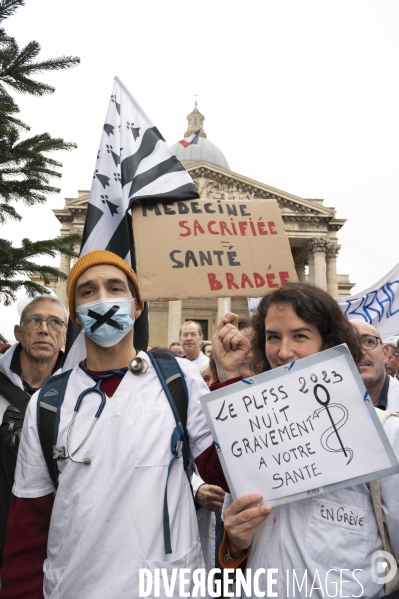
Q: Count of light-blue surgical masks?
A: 1